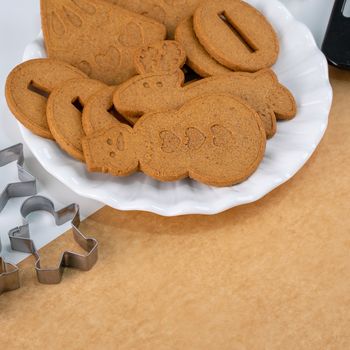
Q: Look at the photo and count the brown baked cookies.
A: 9